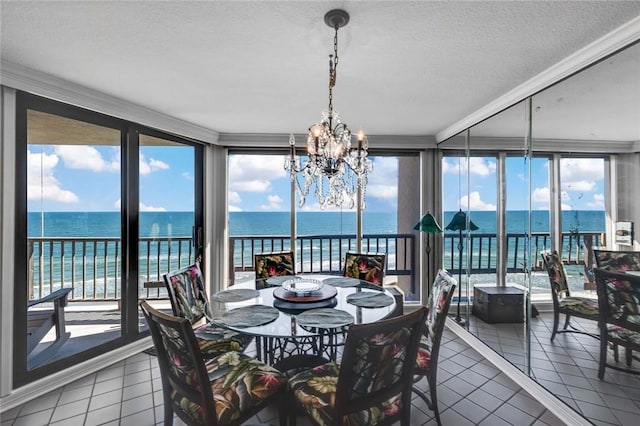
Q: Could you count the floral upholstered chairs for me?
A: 6